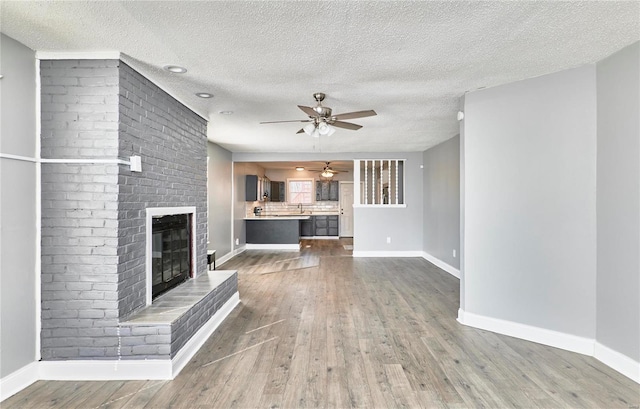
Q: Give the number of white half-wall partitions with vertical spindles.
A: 1